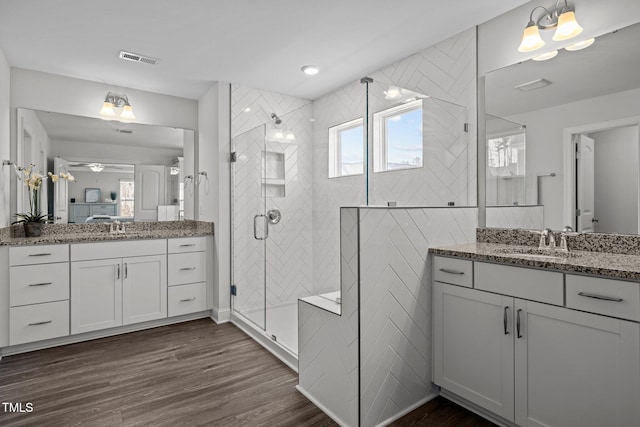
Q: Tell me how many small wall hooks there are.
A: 2